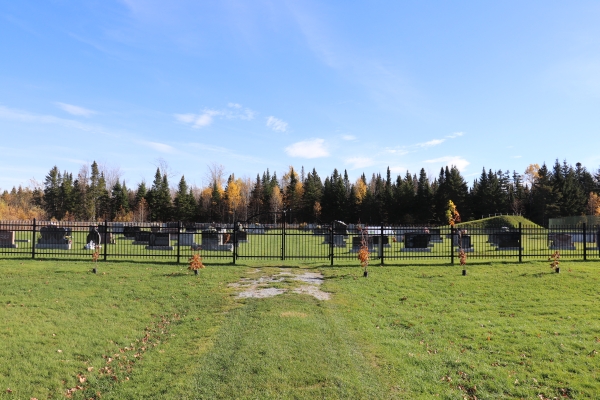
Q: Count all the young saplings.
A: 5